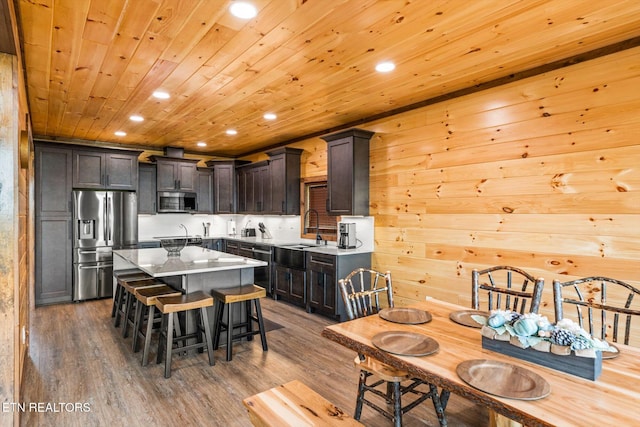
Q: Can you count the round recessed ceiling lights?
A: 8